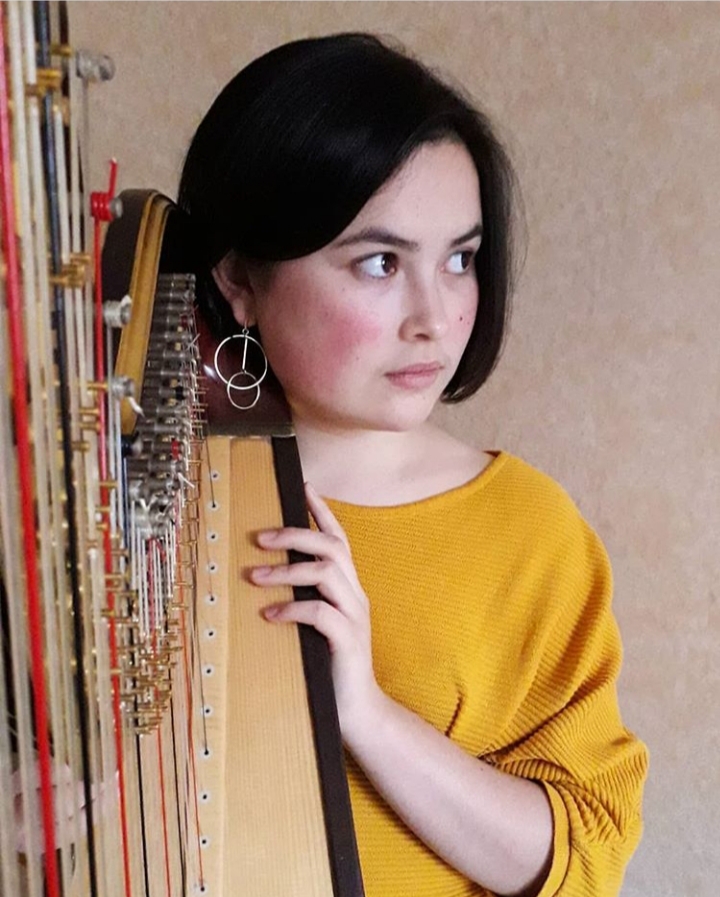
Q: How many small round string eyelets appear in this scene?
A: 12